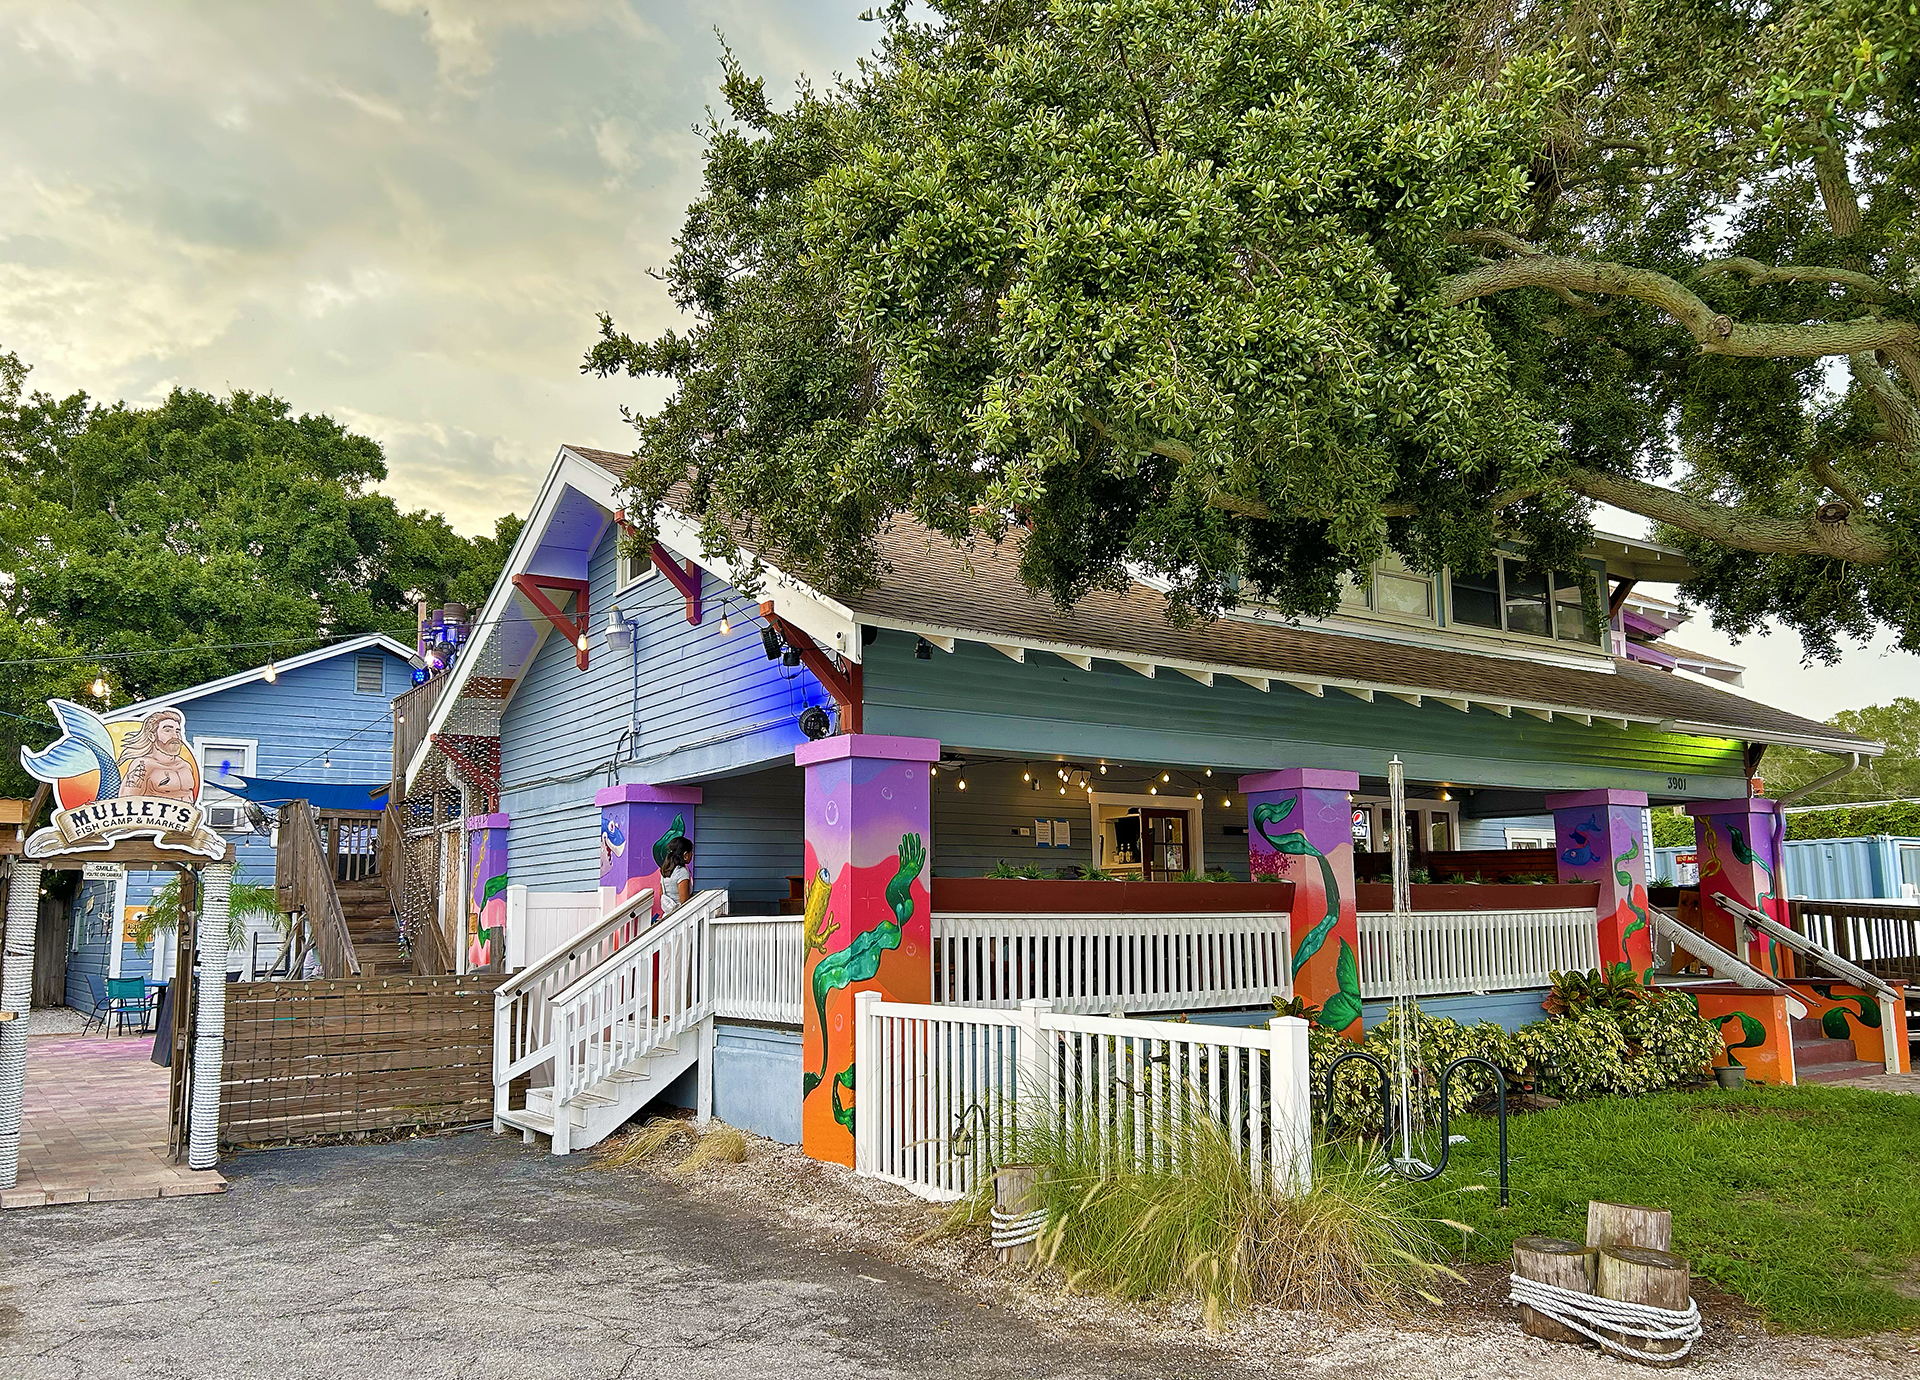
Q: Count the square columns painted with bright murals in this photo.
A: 6